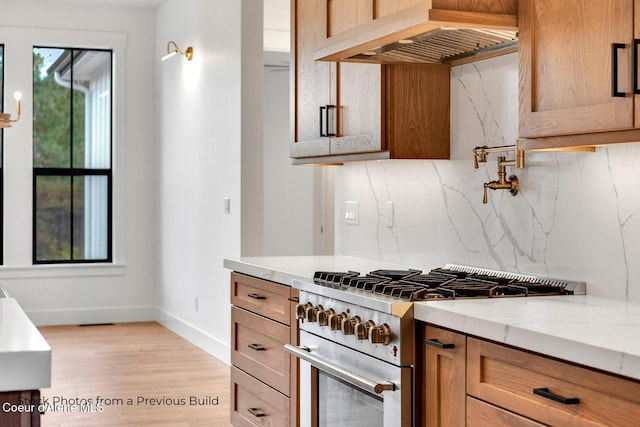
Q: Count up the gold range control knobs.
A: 7